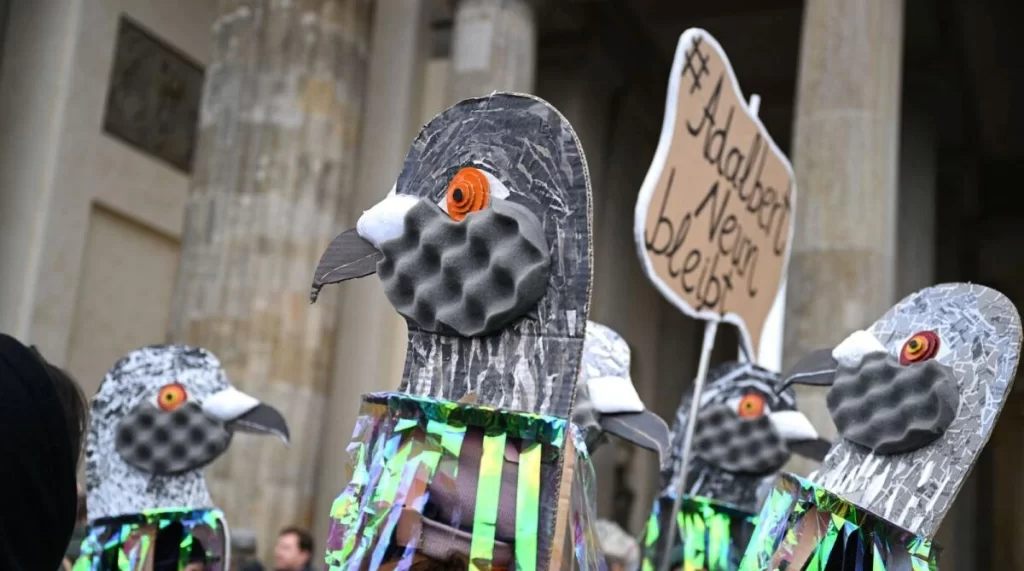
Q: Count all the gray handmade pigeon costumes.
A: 5